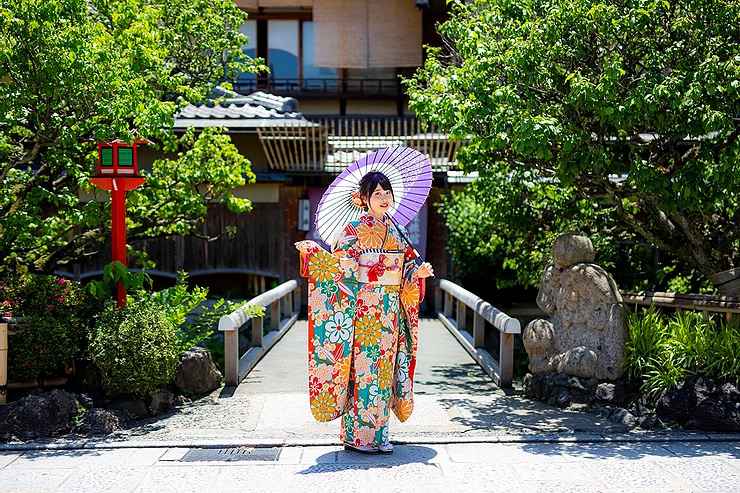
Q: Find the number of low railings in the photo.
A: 2